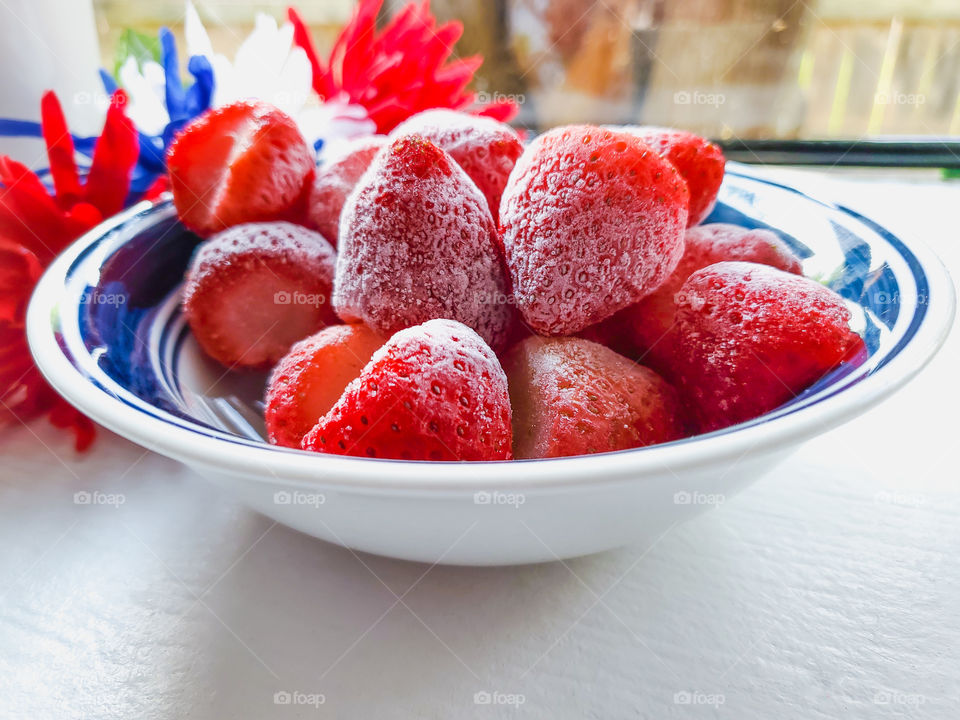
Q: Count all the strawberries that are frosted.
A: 12